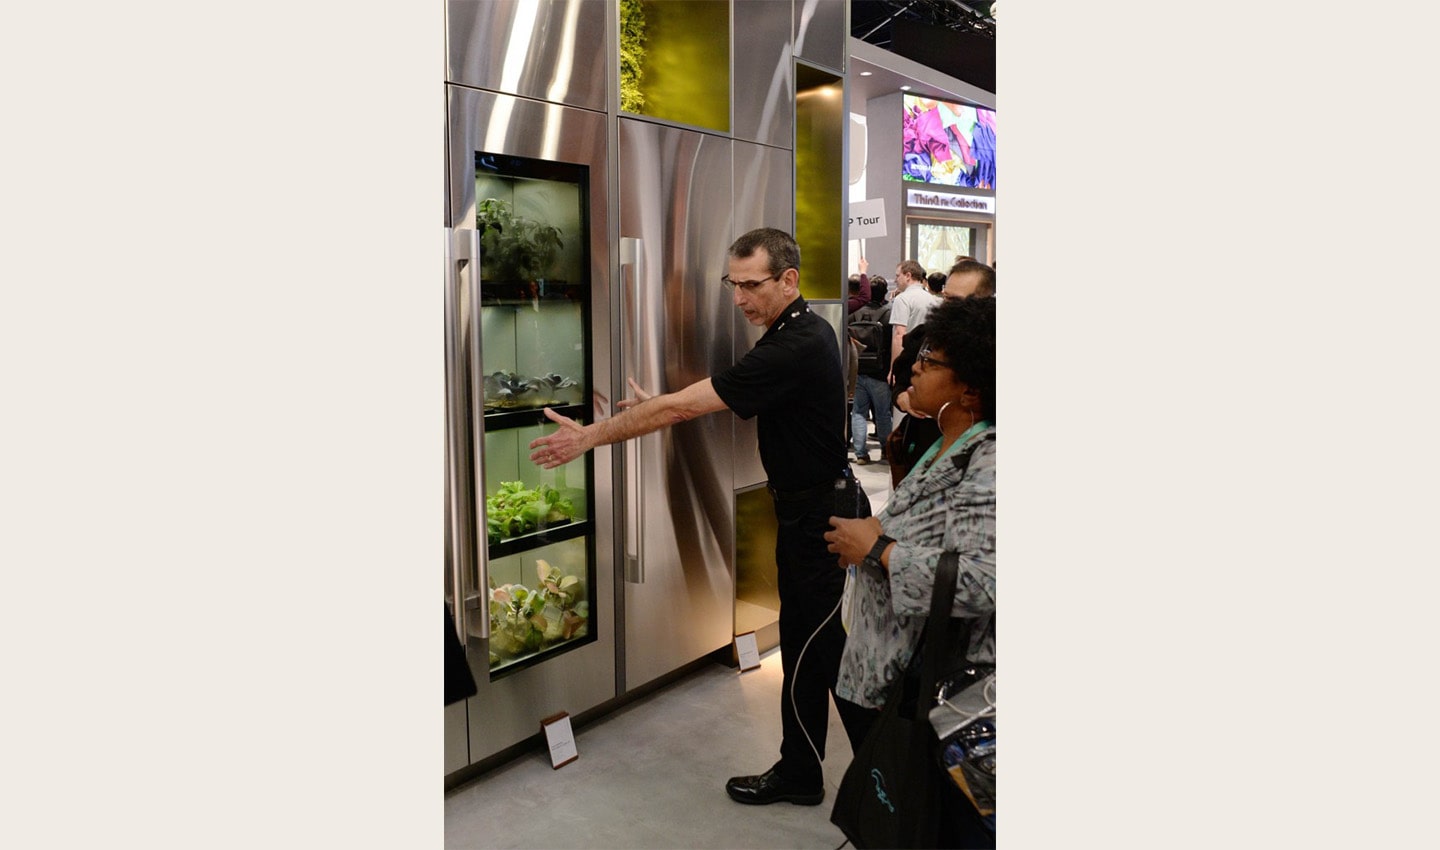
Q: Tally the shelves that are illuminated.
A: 4